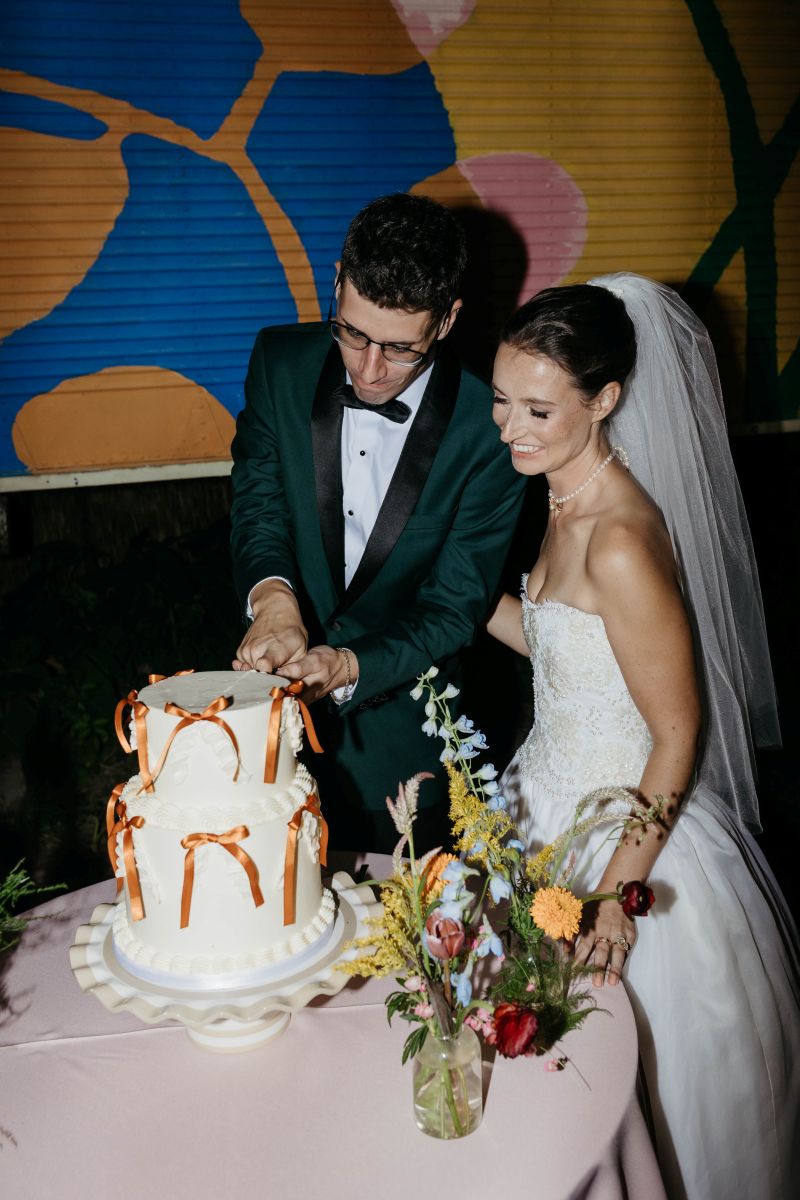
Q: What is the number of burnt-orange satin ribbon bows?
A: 8